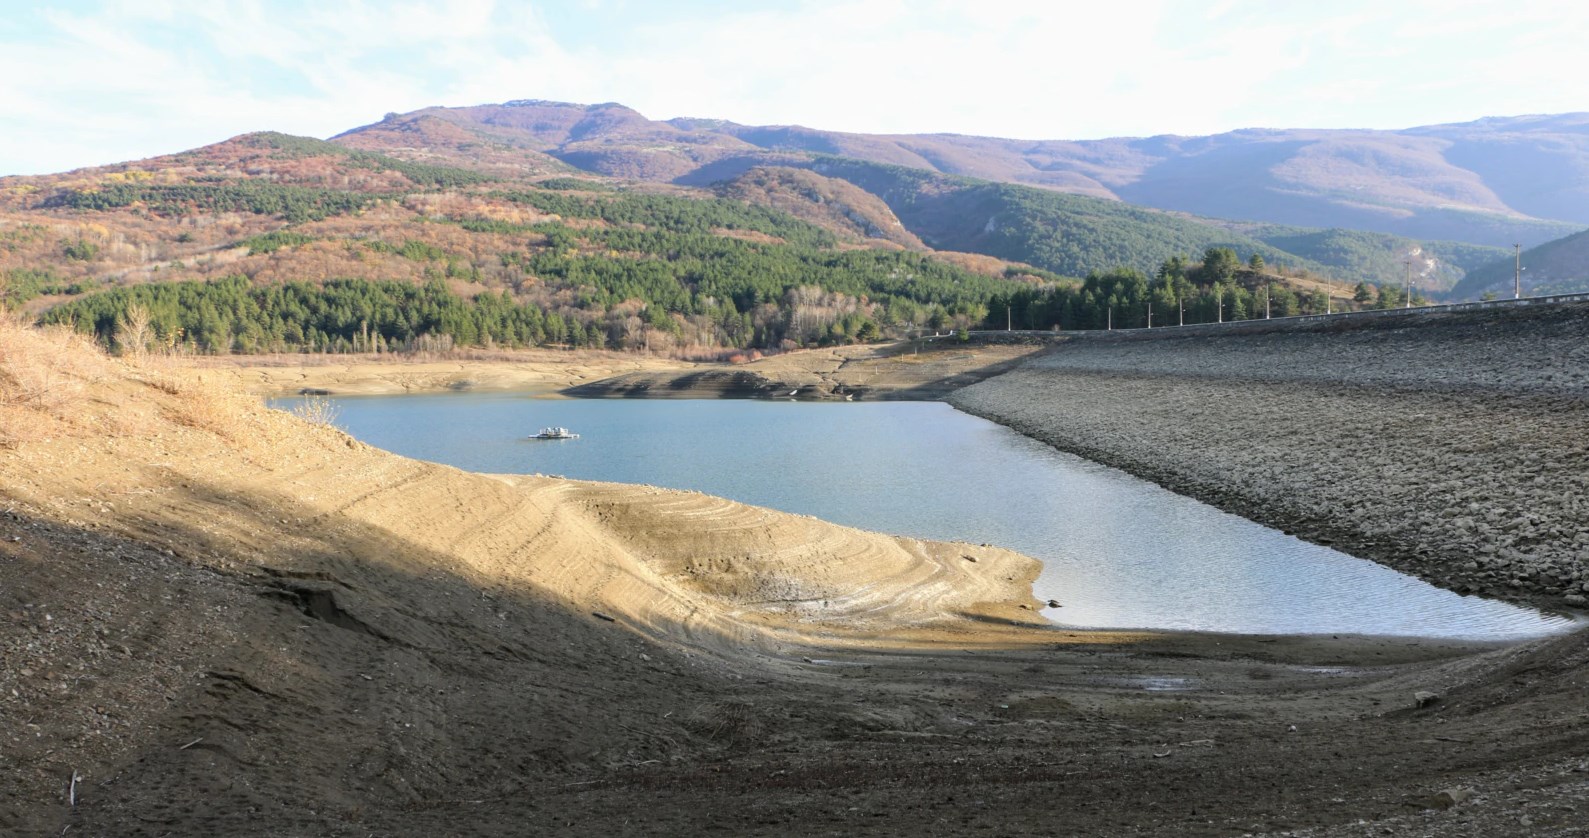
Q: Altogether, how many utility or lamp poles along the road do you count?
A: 9